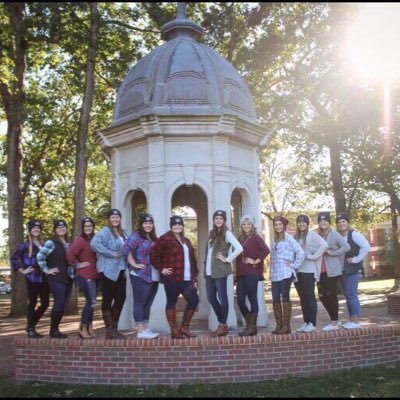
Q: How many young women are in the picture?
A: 12